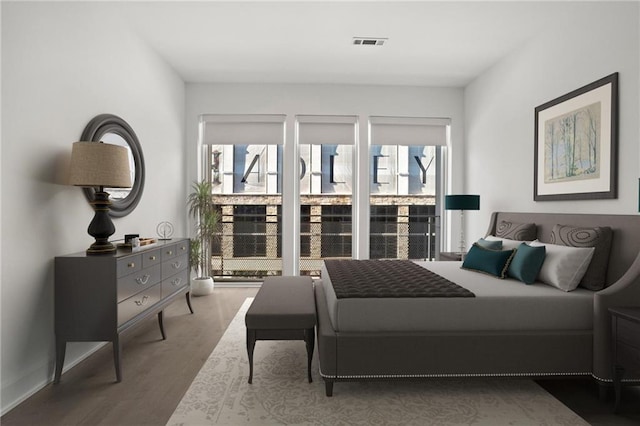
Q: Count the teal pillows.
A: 3